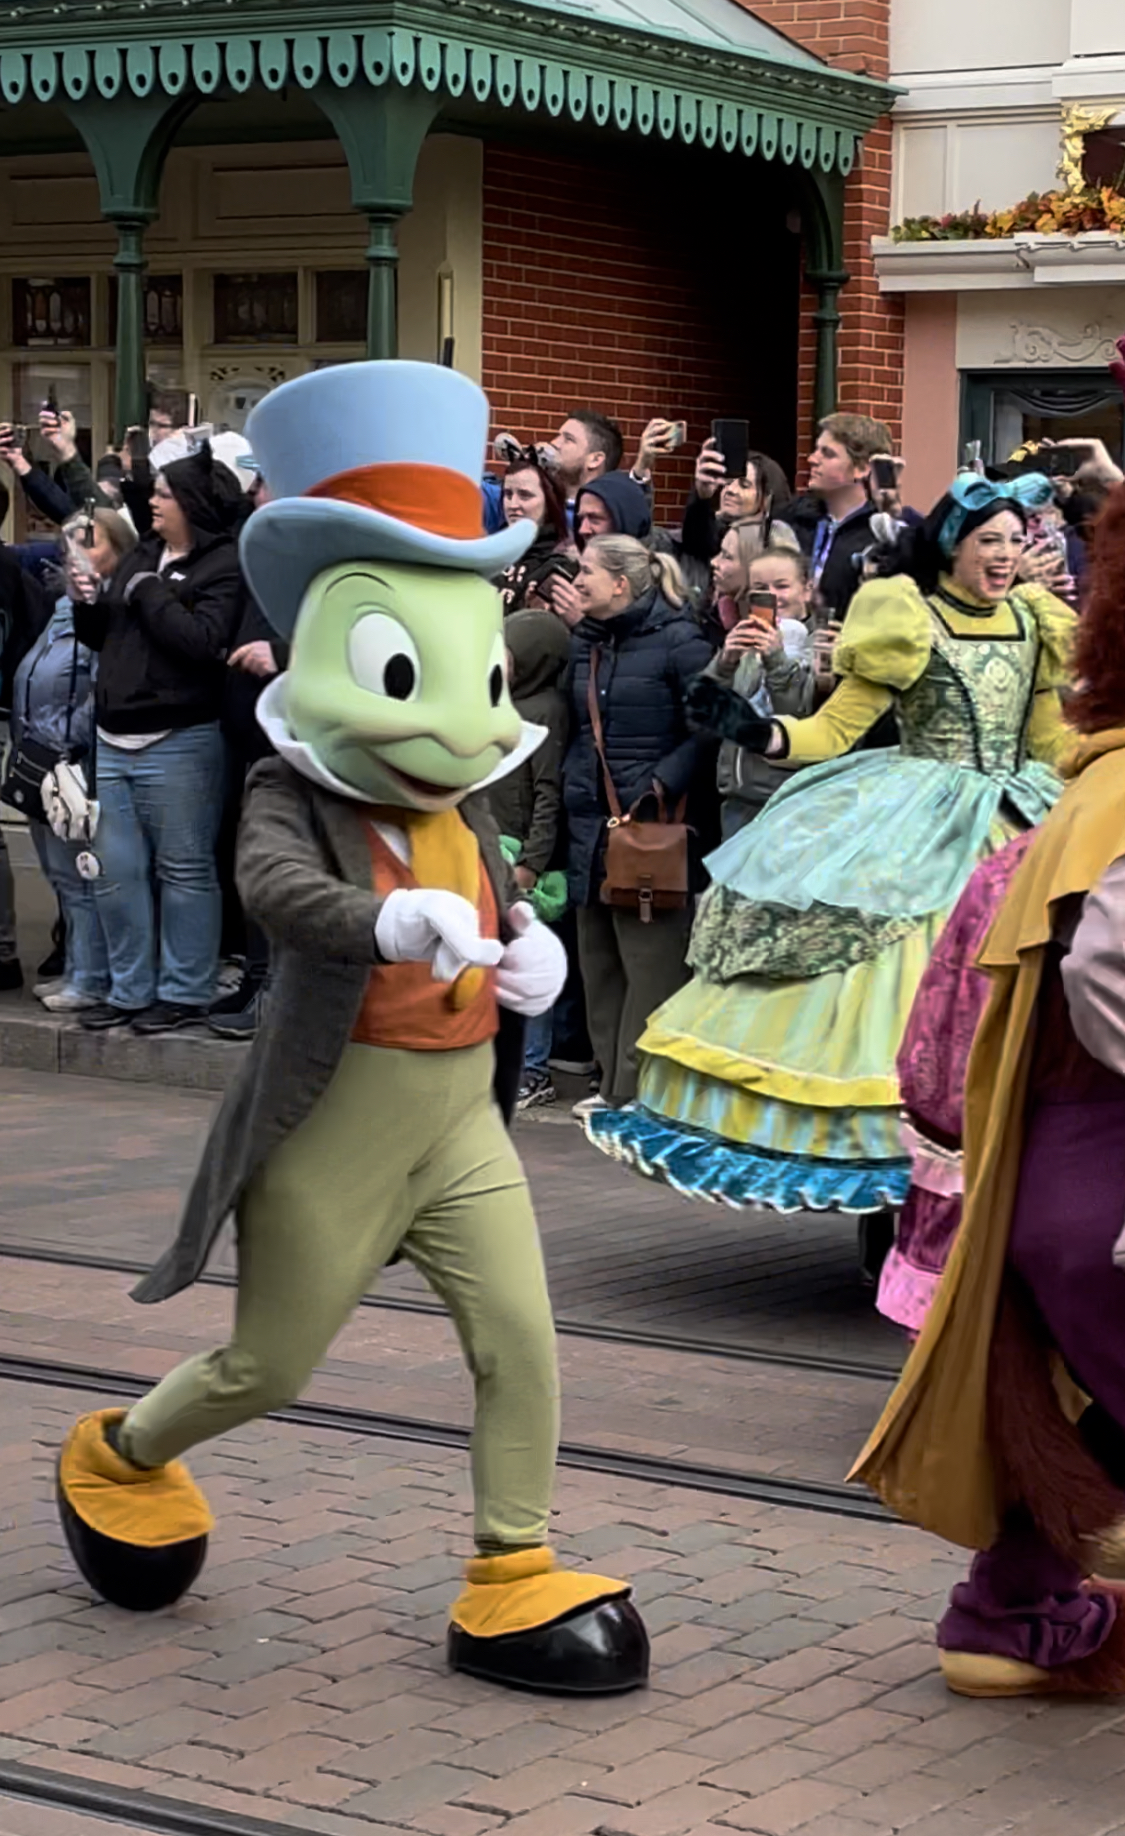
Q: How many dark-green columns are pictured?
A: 3